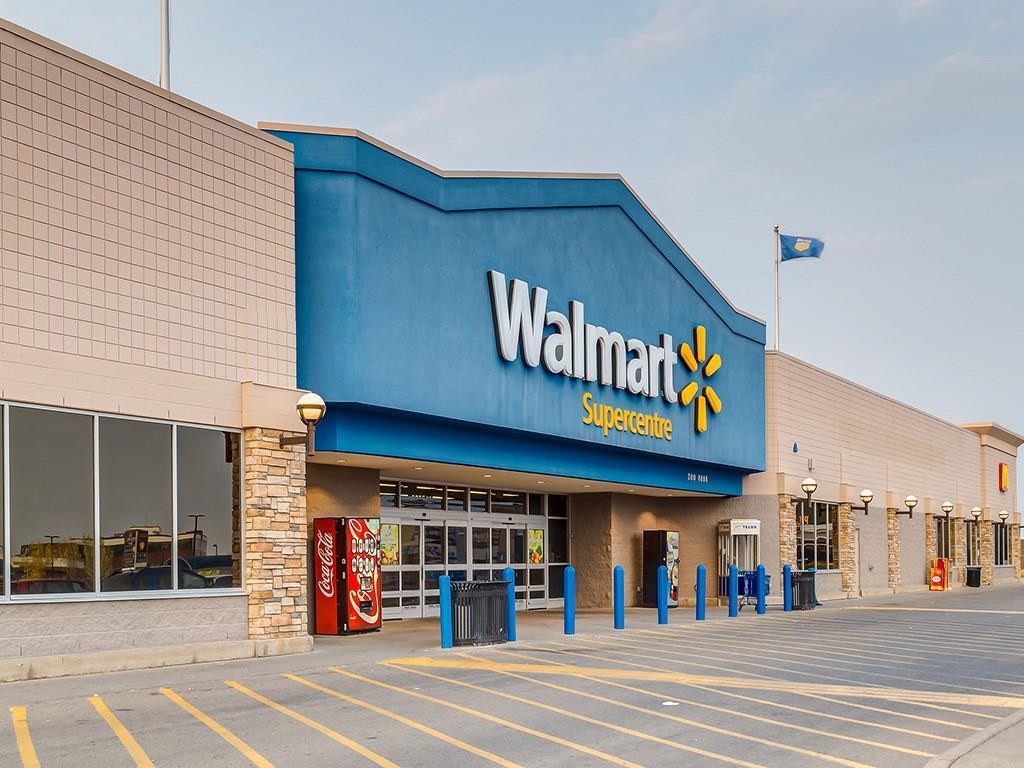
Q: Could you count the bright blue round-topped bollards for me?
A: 9